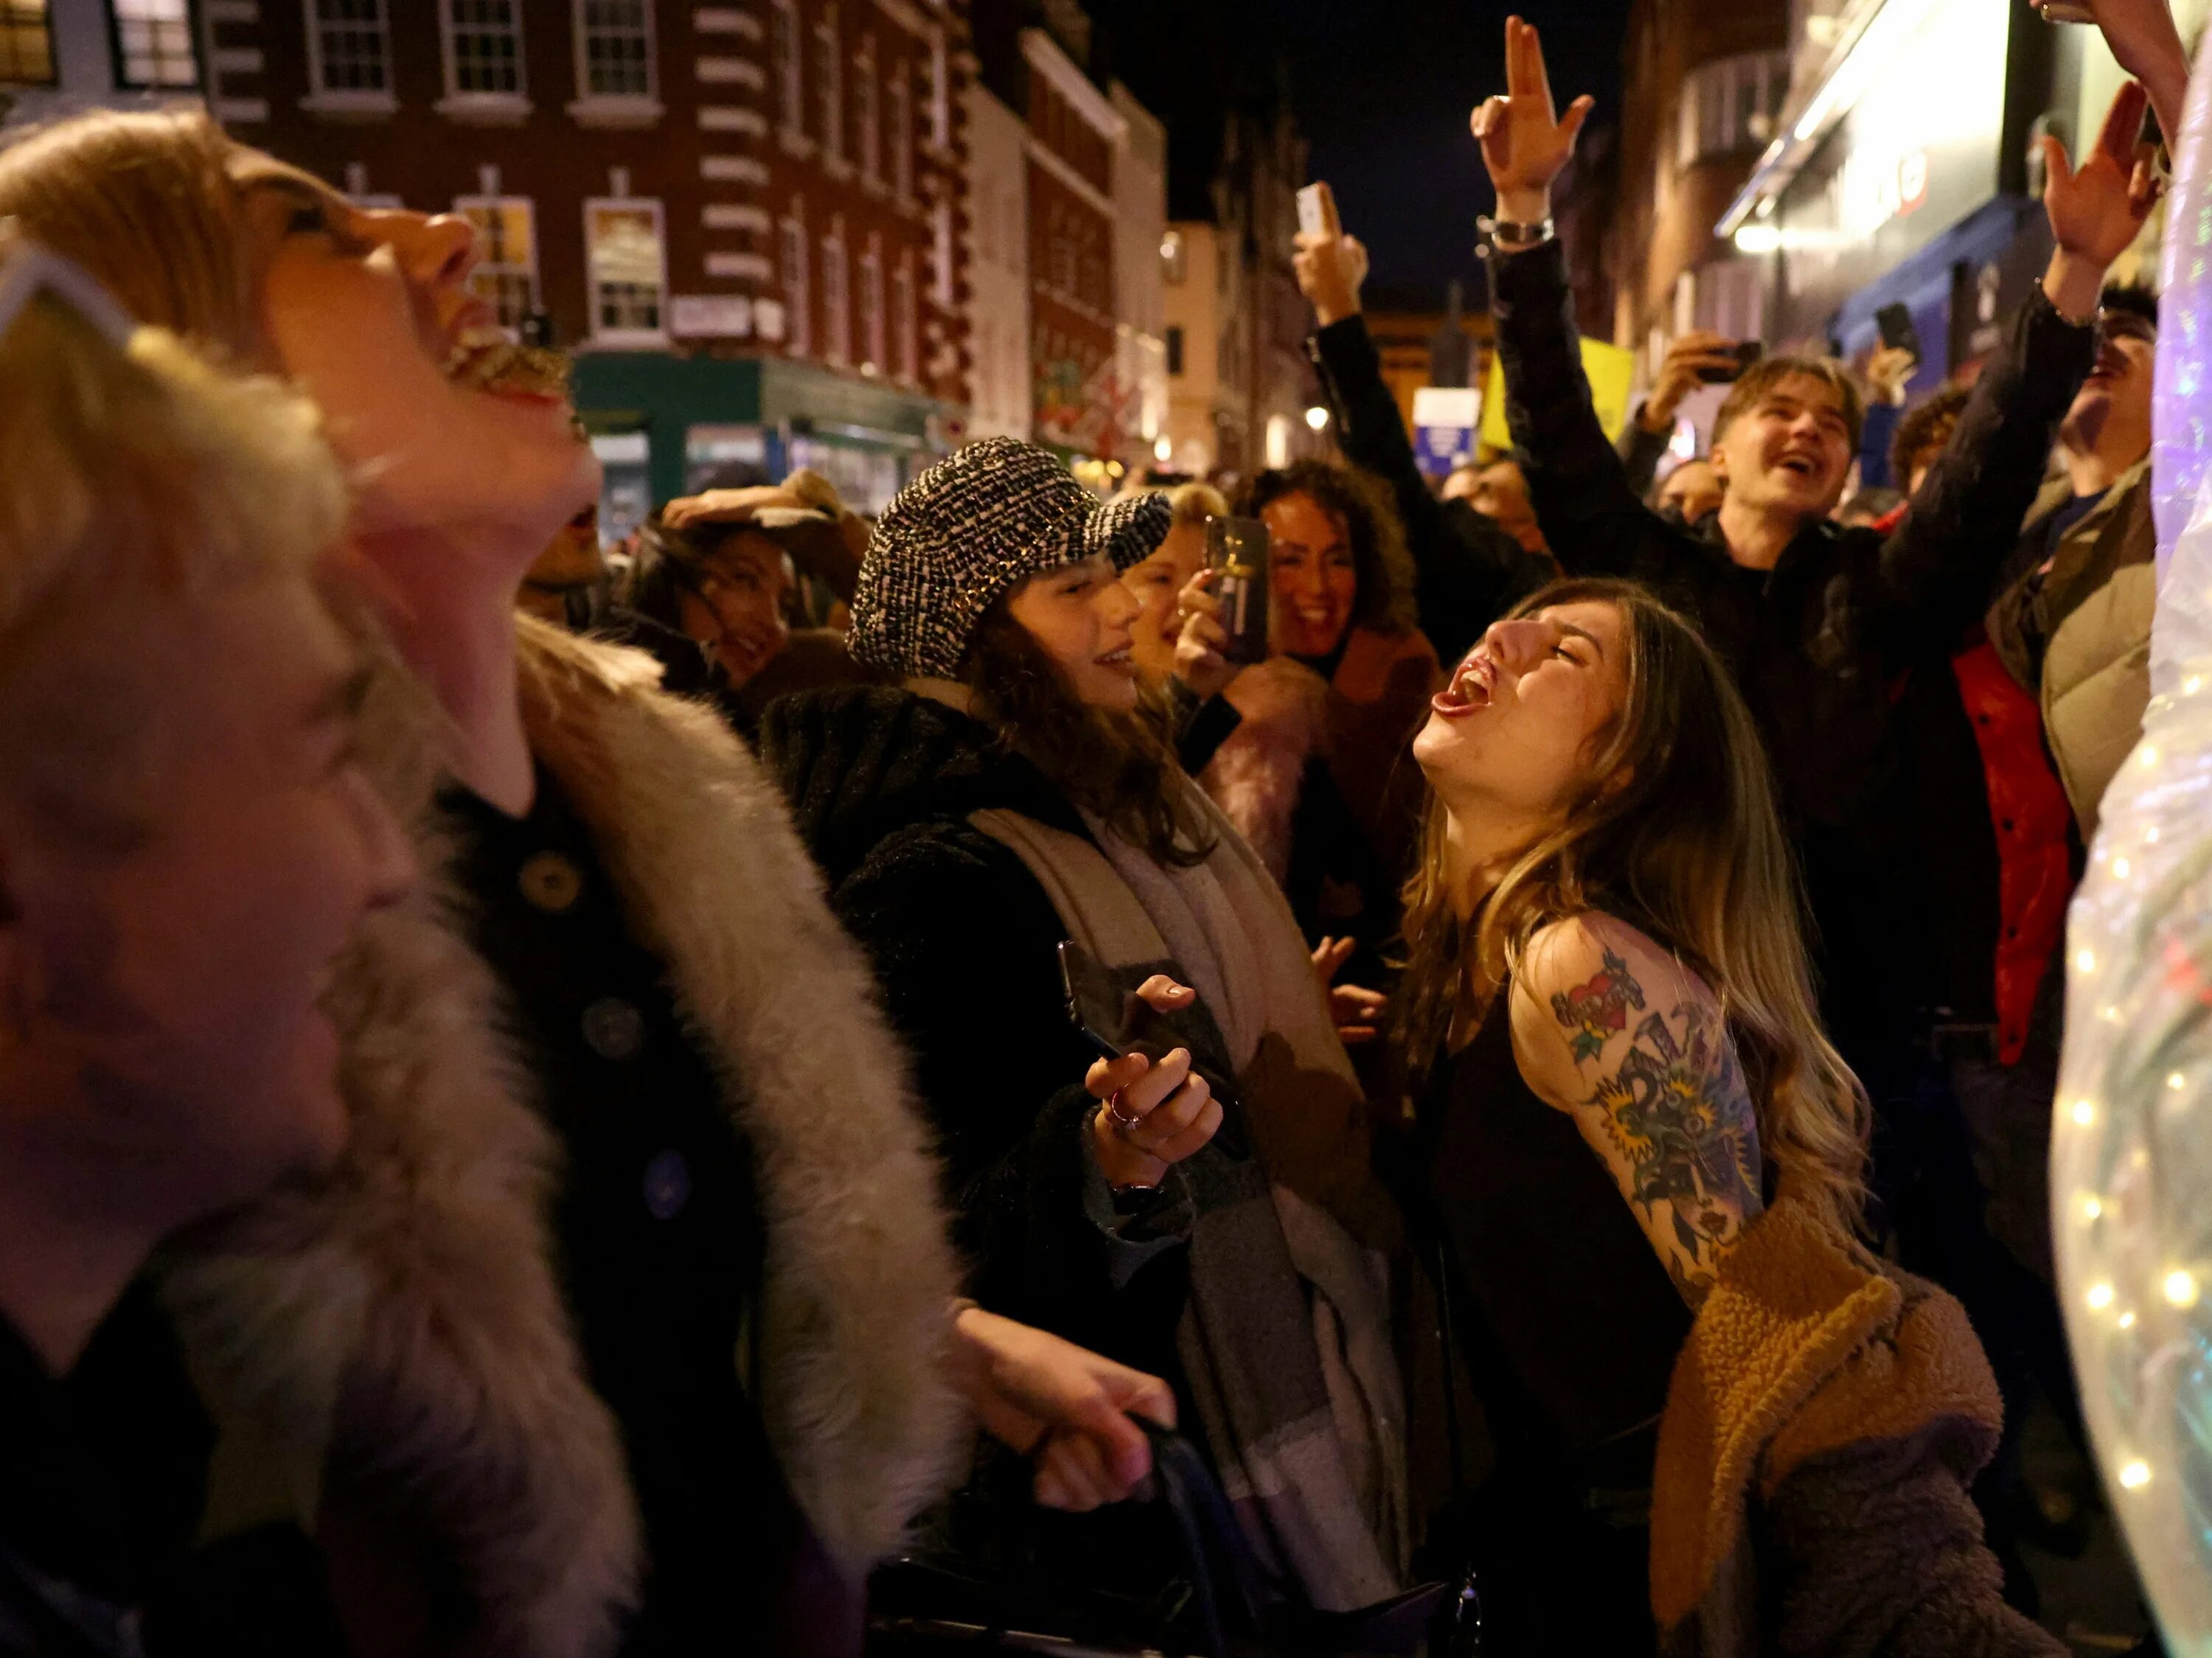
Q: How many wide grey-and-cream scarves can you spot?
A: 1